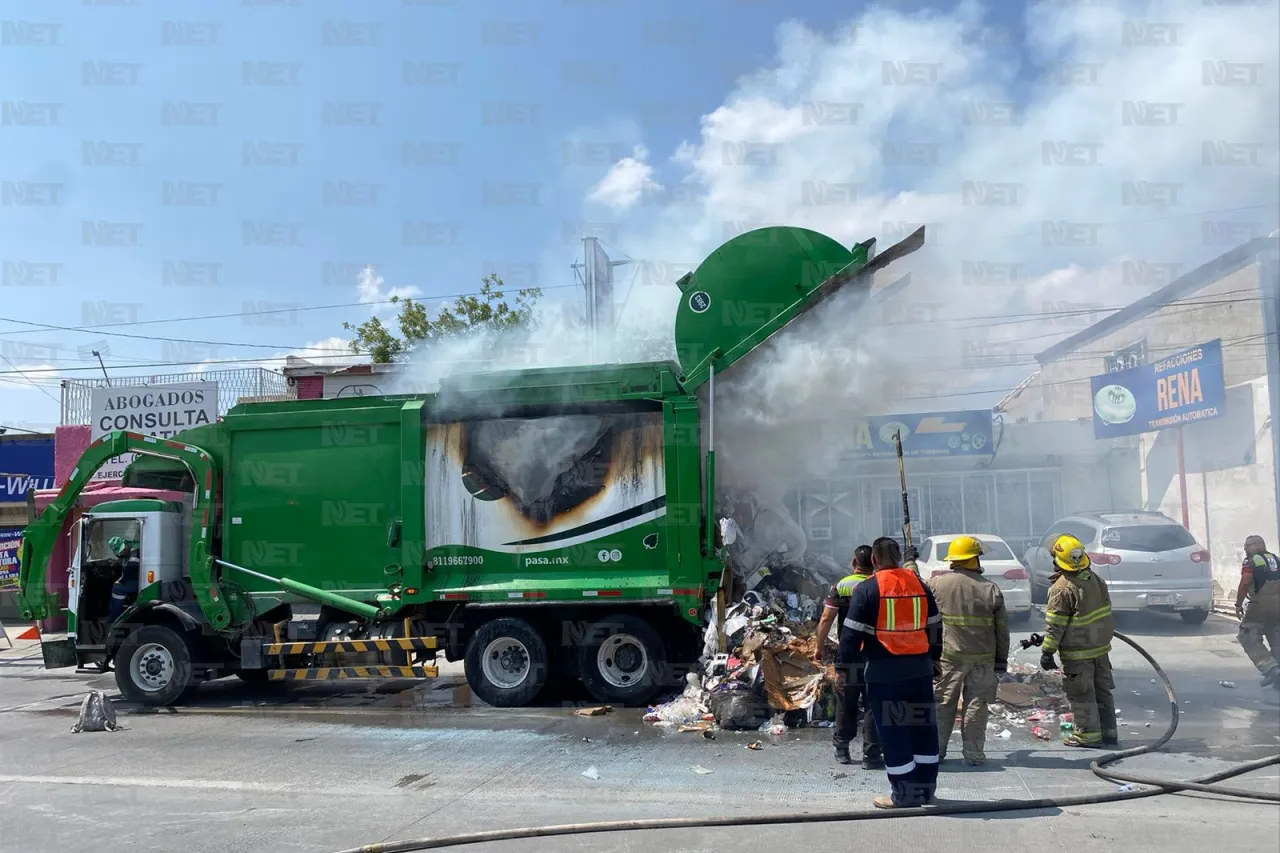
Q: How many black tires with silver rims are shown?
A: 3